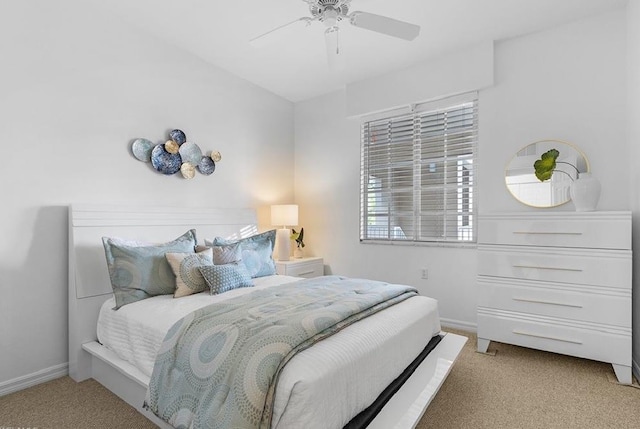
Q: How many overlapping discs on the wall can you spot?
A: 8